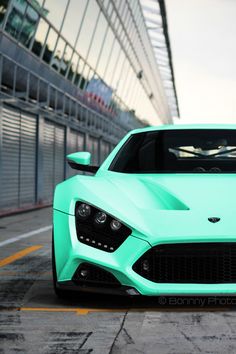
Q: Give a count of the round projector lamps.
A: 3